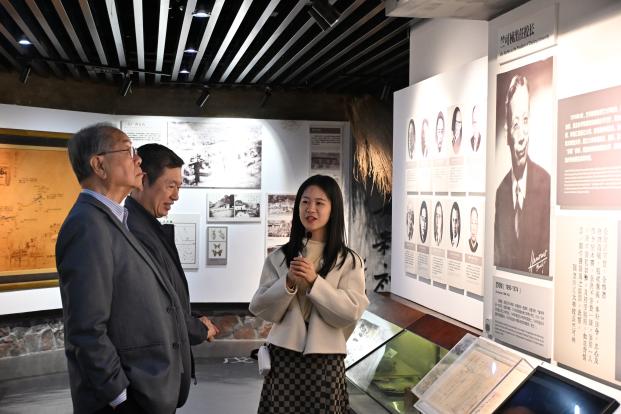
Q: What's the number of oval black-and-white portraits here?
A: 10